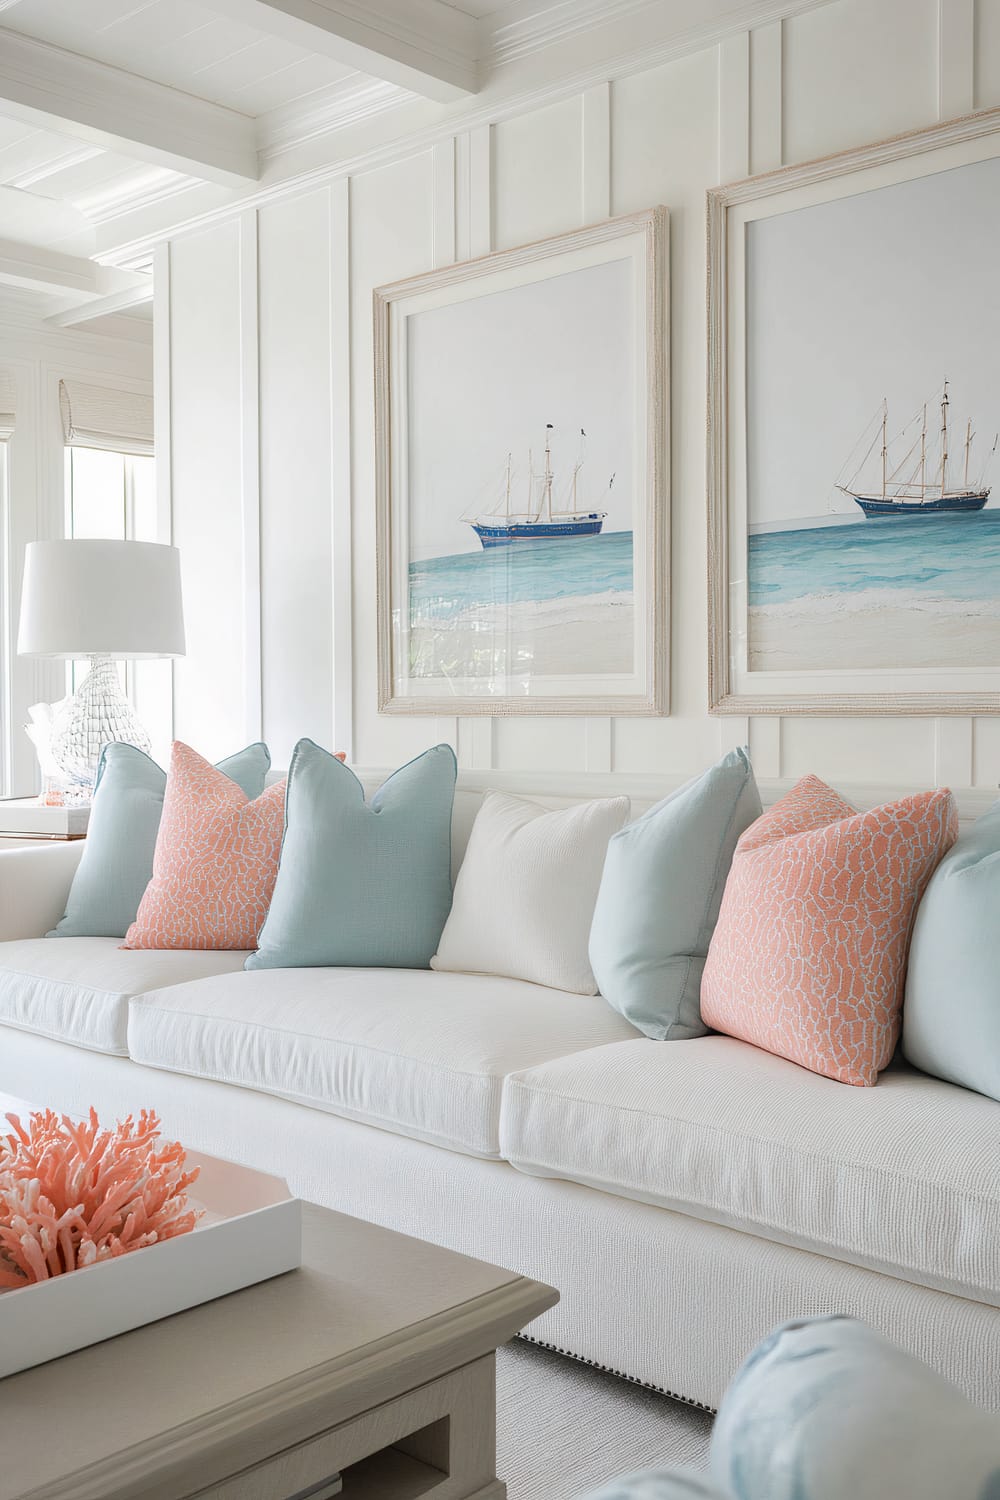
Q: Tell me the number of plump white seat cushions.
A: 3